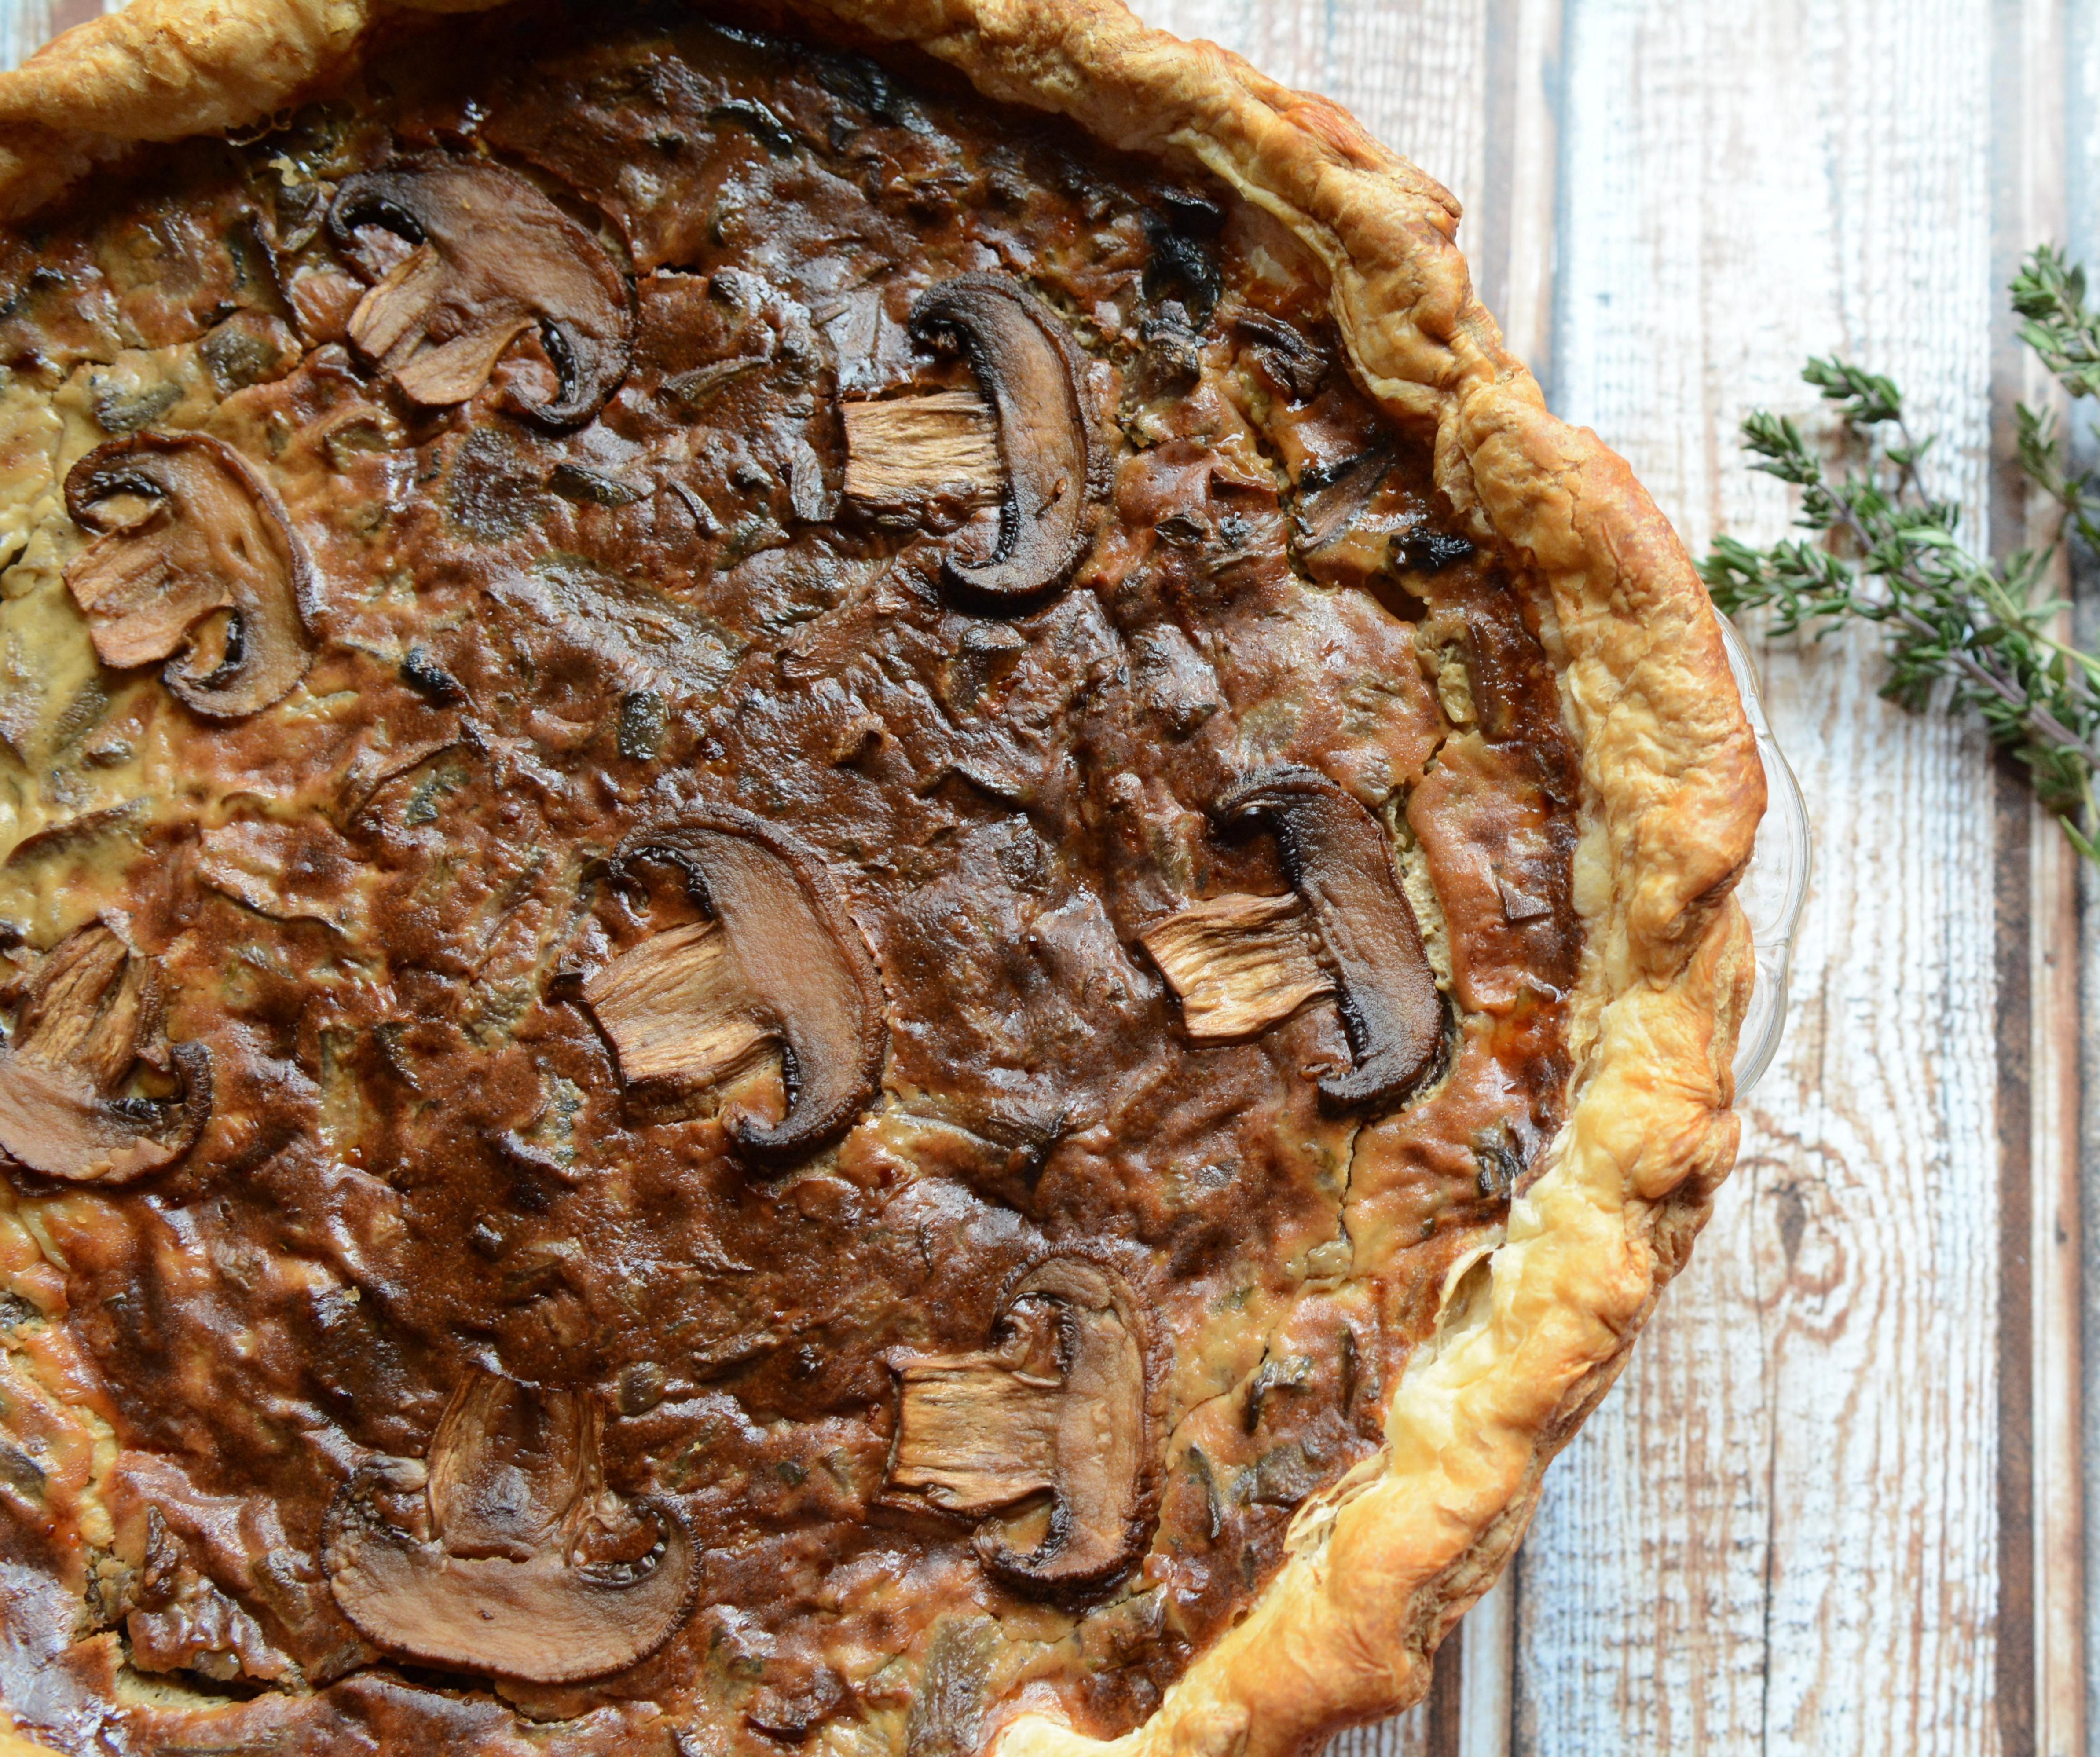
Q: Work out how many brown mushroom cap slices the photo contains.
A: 8